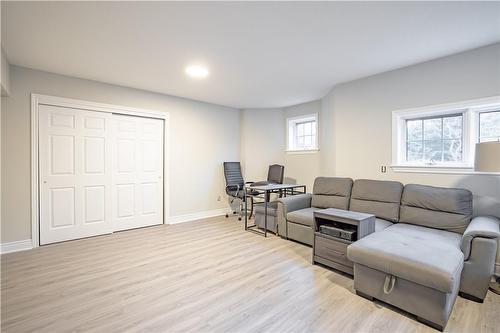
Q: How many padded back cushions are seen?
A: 3